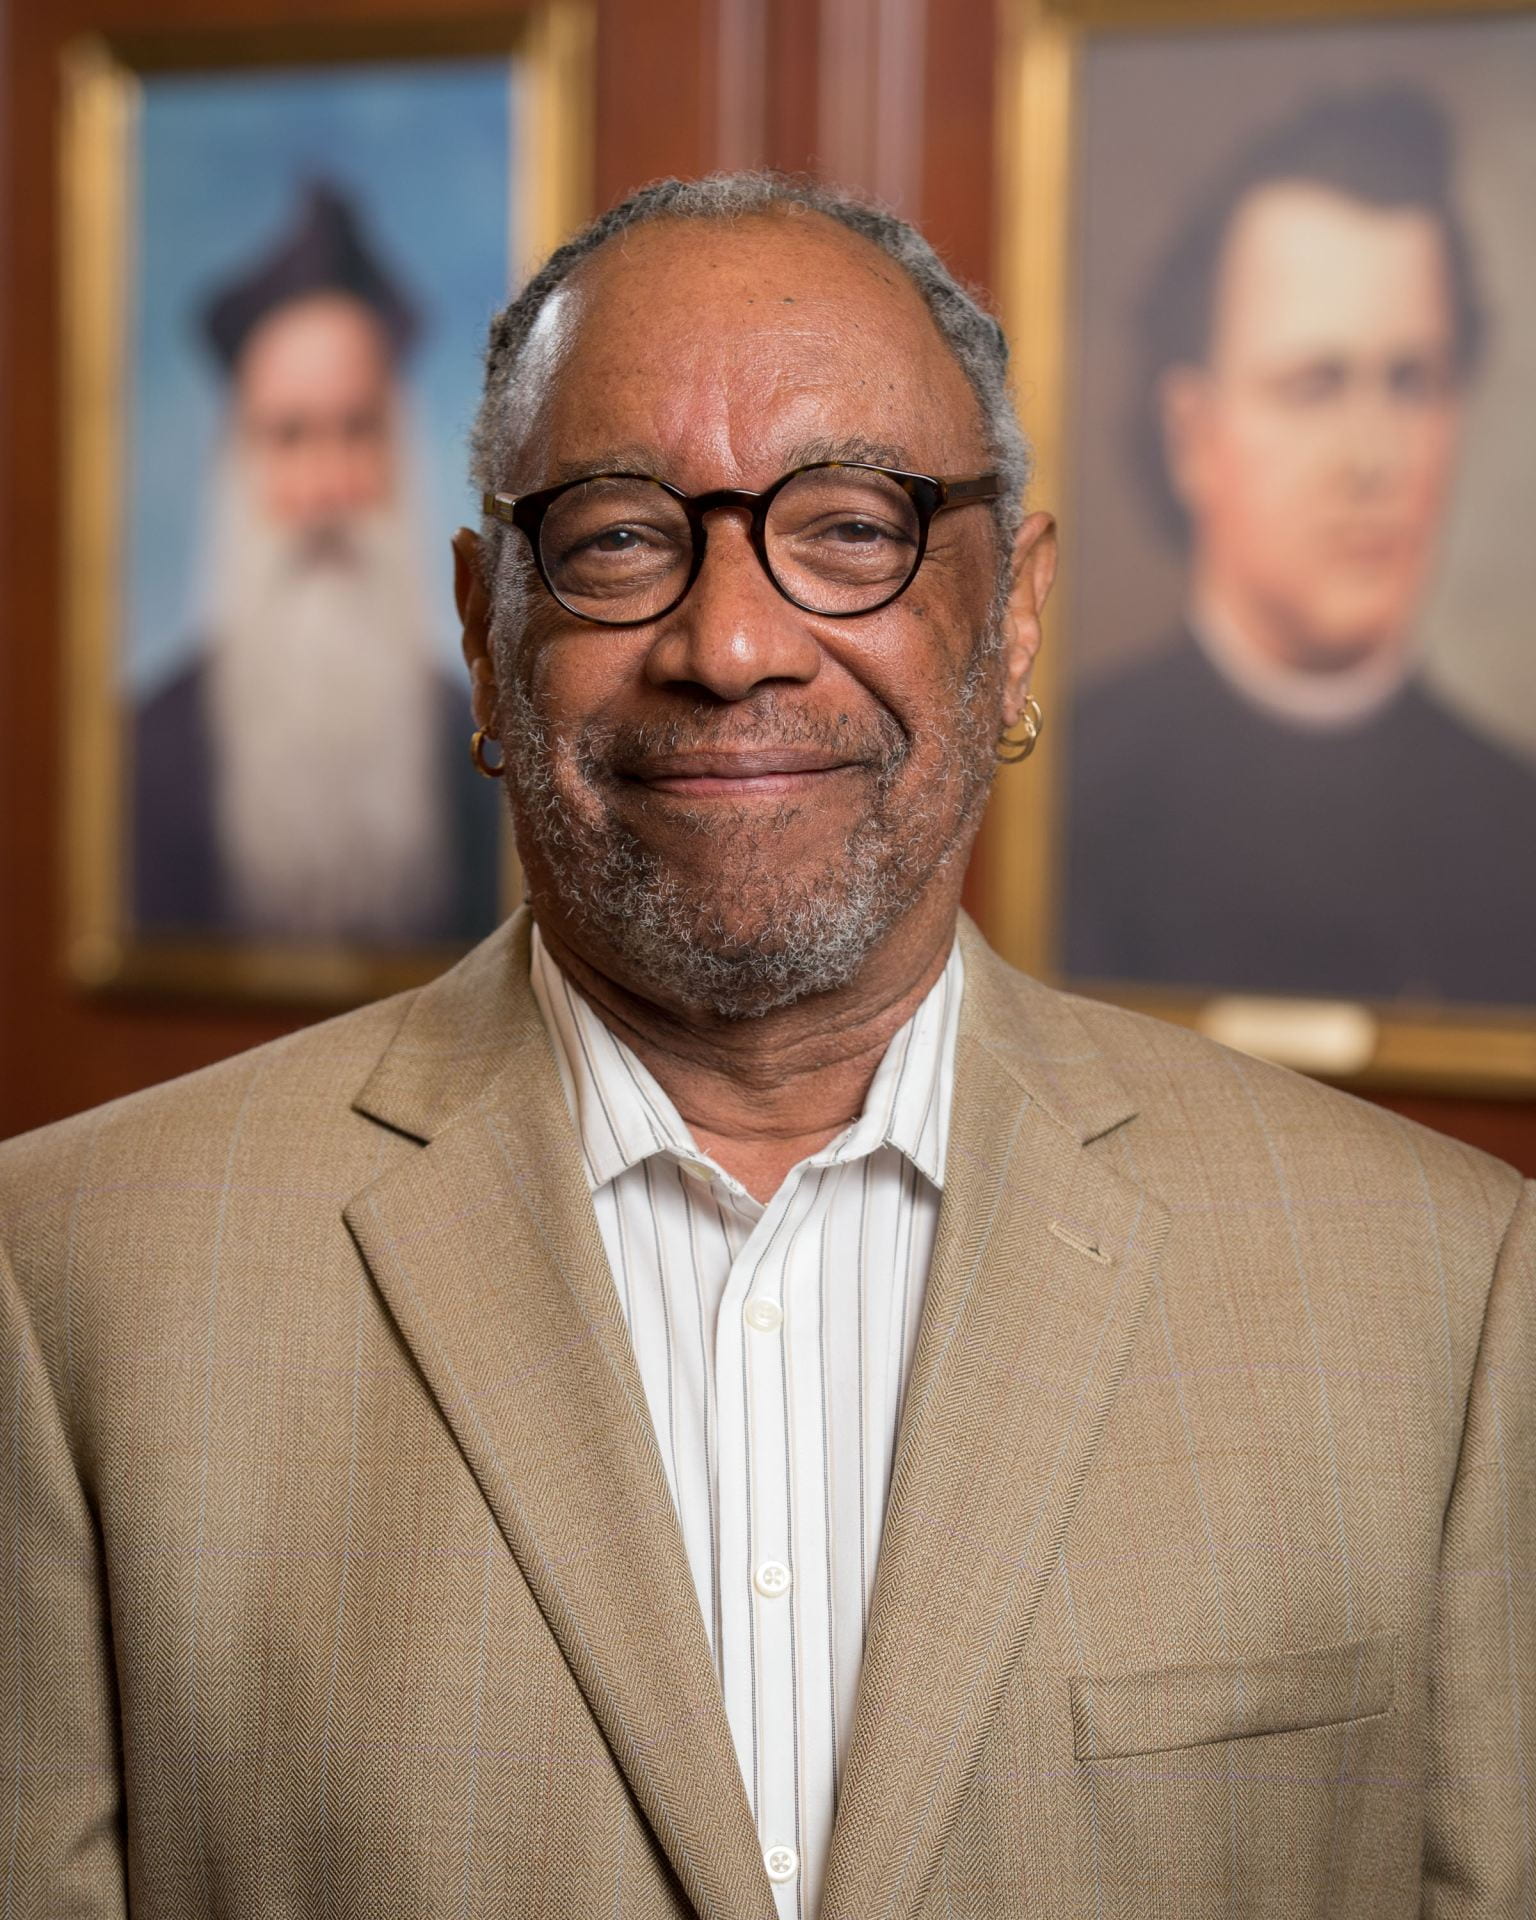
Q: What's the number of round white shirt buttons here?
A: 3